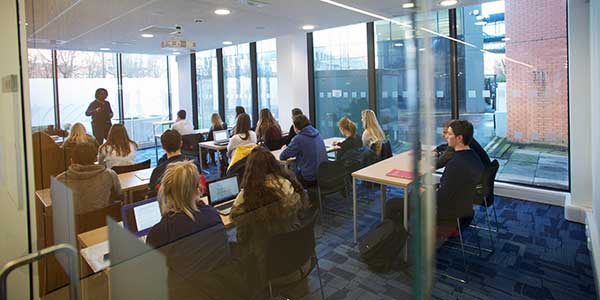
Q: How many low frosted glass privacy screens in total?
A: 2